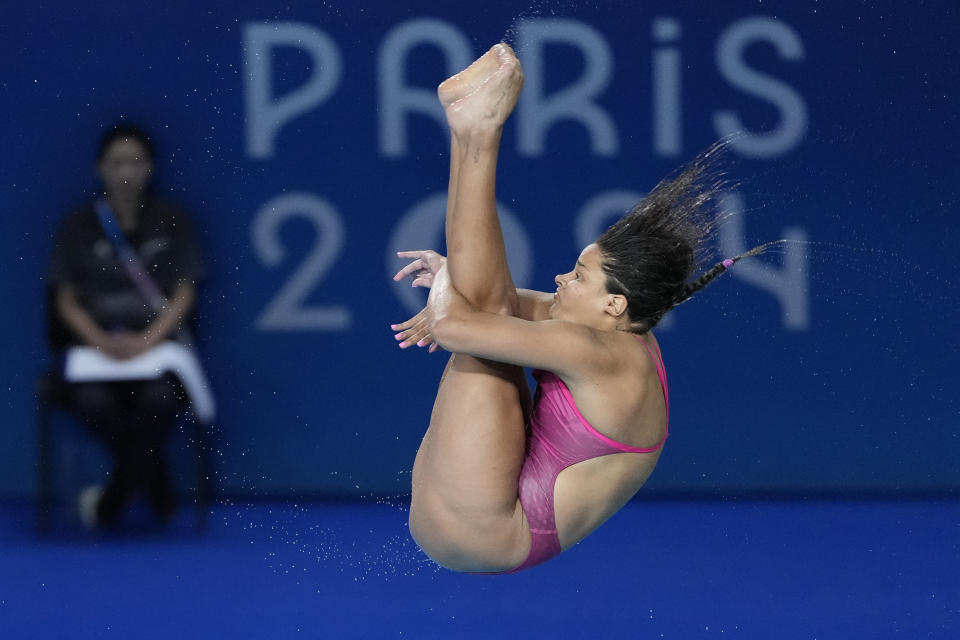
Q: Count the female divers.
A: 1